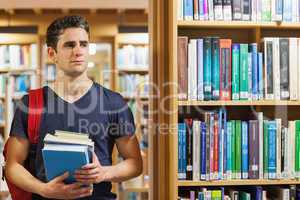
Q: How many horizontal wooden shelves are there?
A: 3